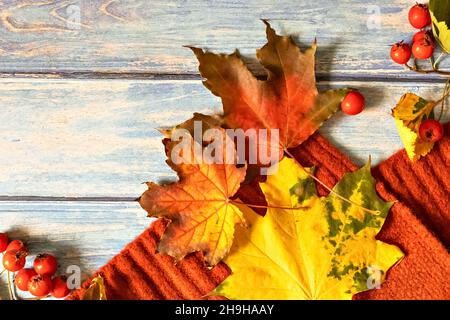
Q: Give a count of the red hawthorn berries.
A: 13